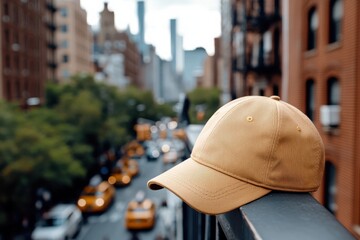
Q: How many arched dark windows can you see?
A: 5